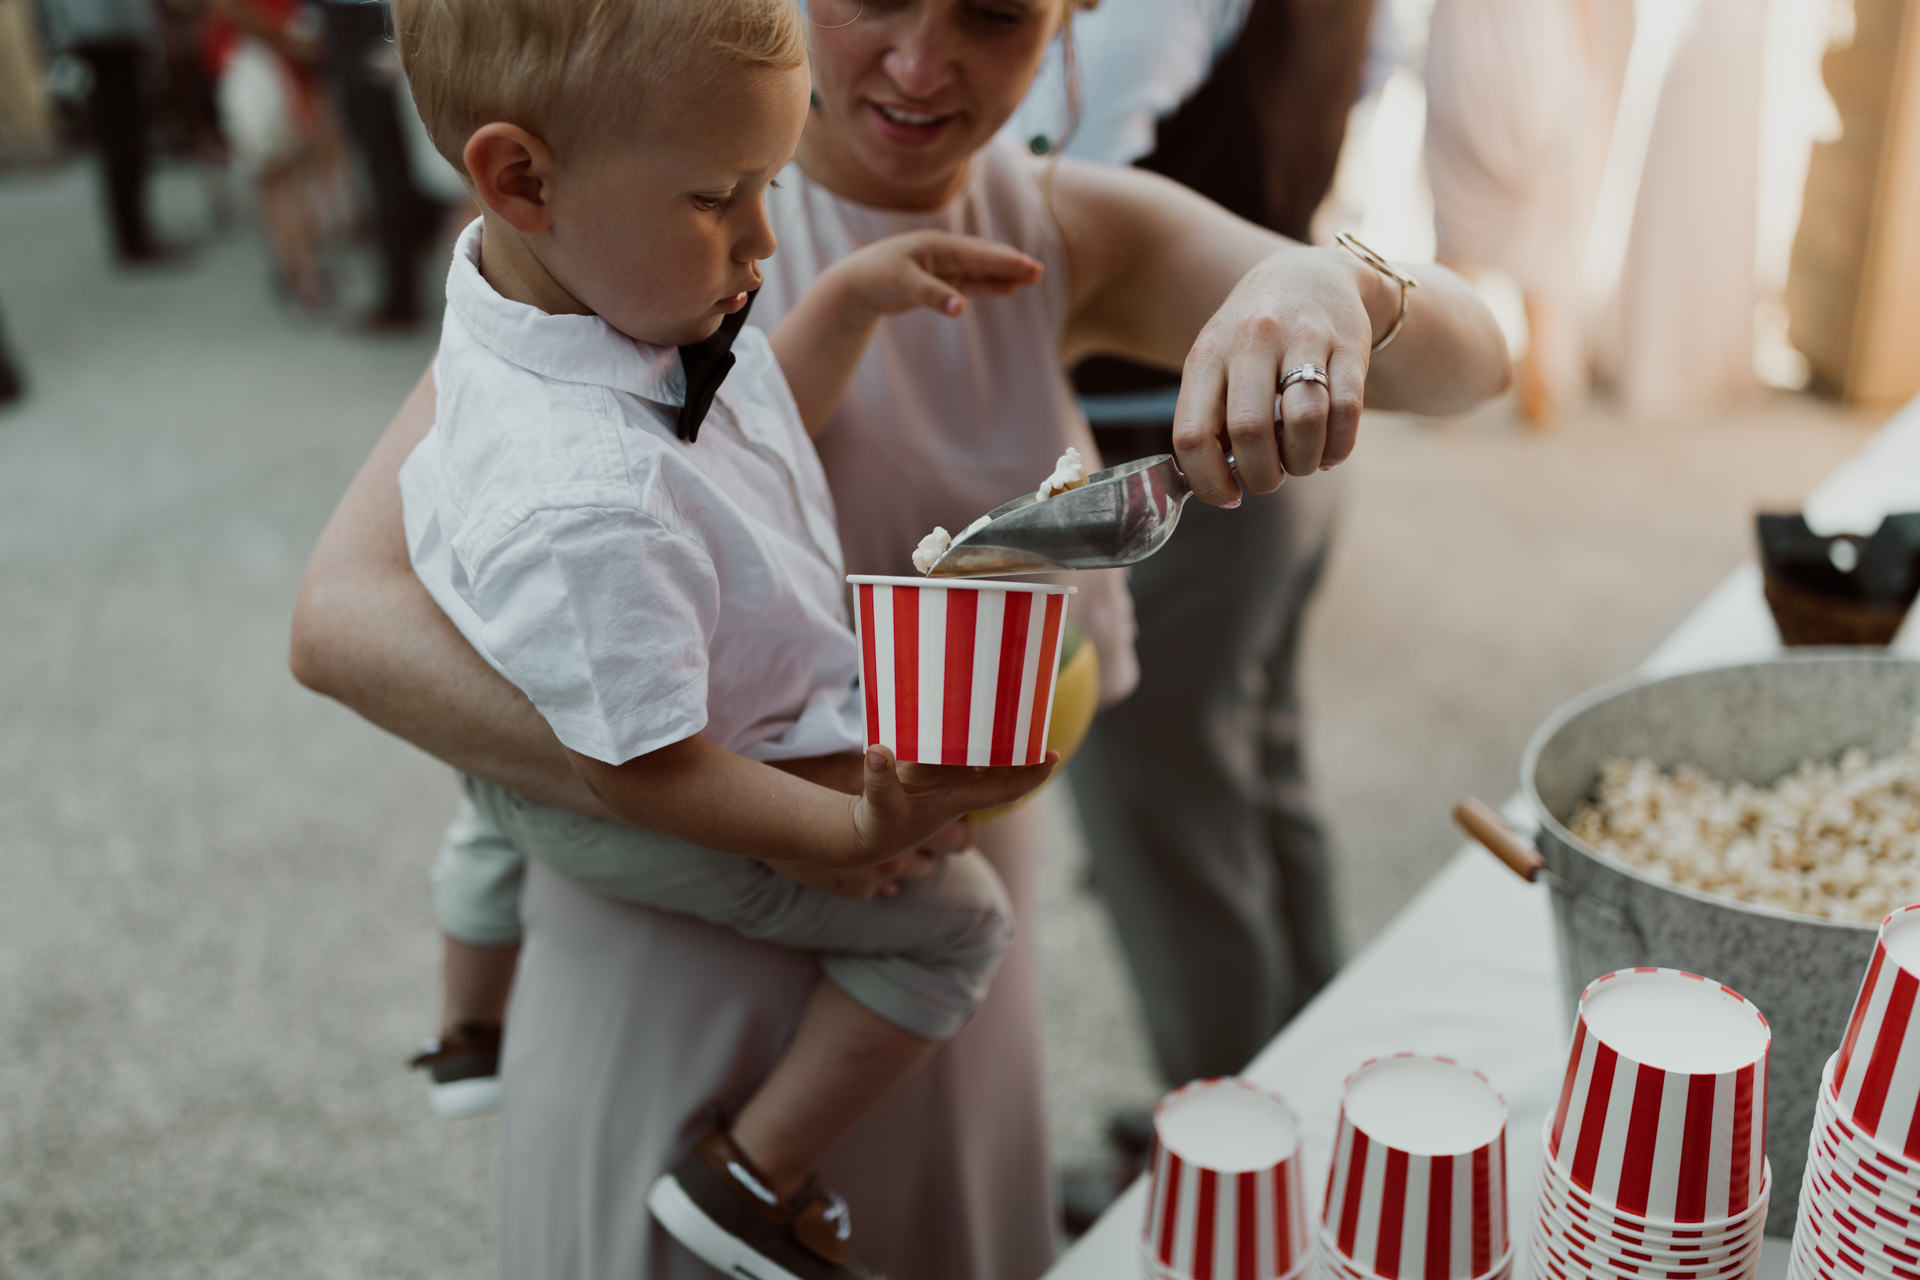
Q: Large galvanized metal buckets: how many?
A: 1